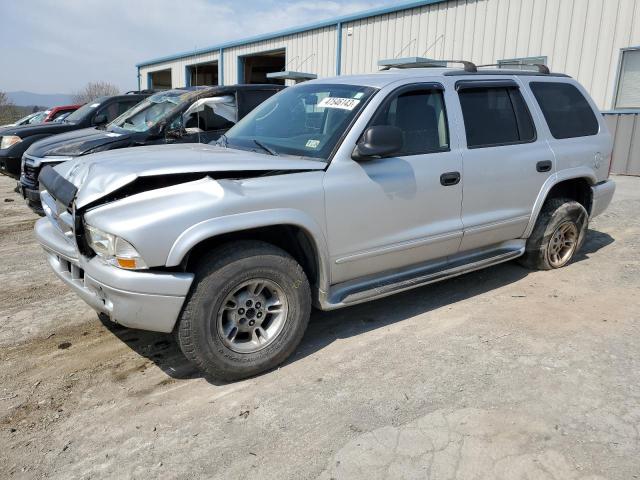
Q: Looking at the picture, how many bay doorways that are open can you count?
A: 3